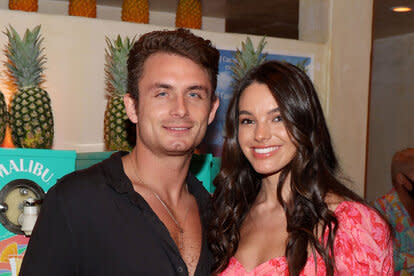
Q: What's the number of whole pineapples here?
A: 1